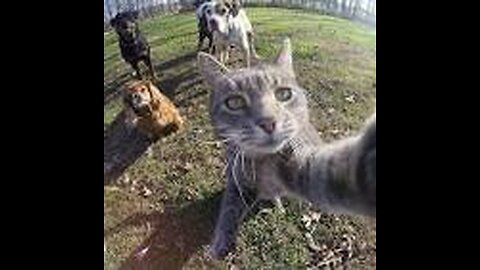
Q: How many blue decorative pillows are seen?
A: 0